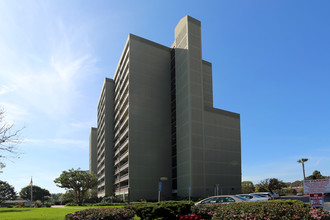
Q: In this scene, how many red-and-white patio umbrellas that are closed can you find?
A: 0